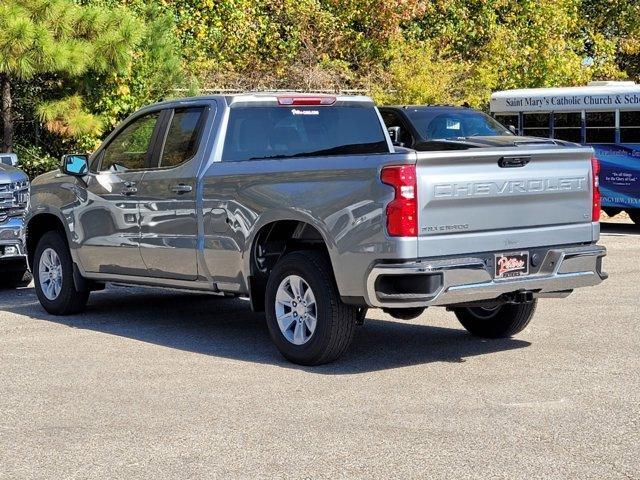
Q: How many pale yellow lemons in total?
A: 0